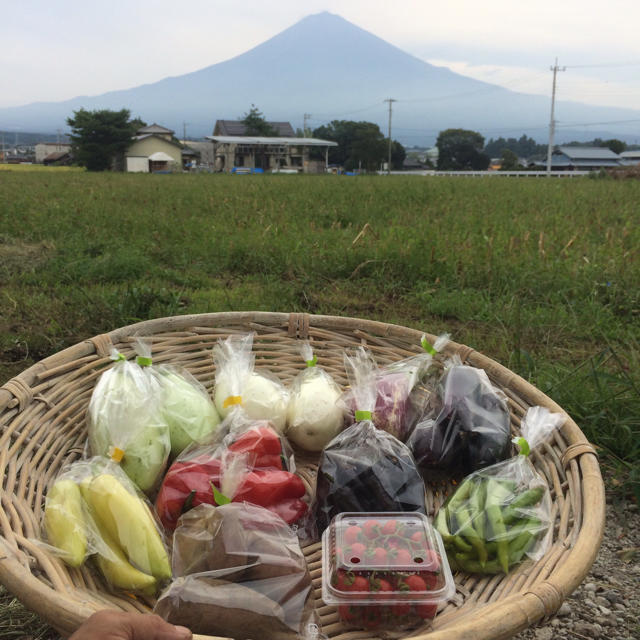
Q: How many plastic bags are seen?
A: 11